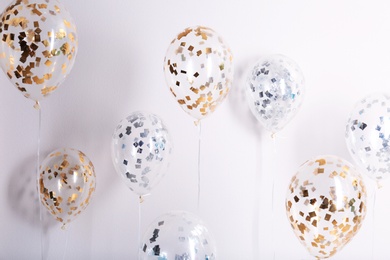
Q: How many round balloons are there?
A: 8